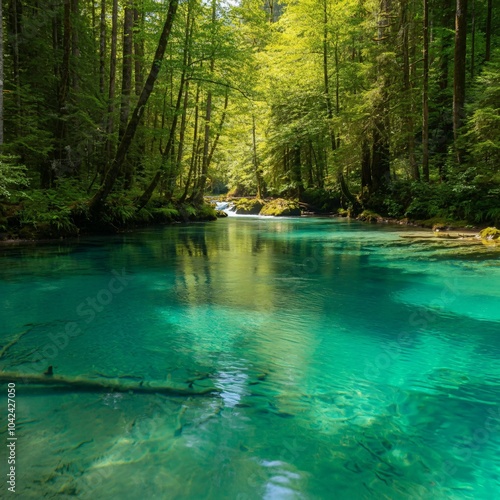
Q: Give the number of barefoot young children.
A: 0